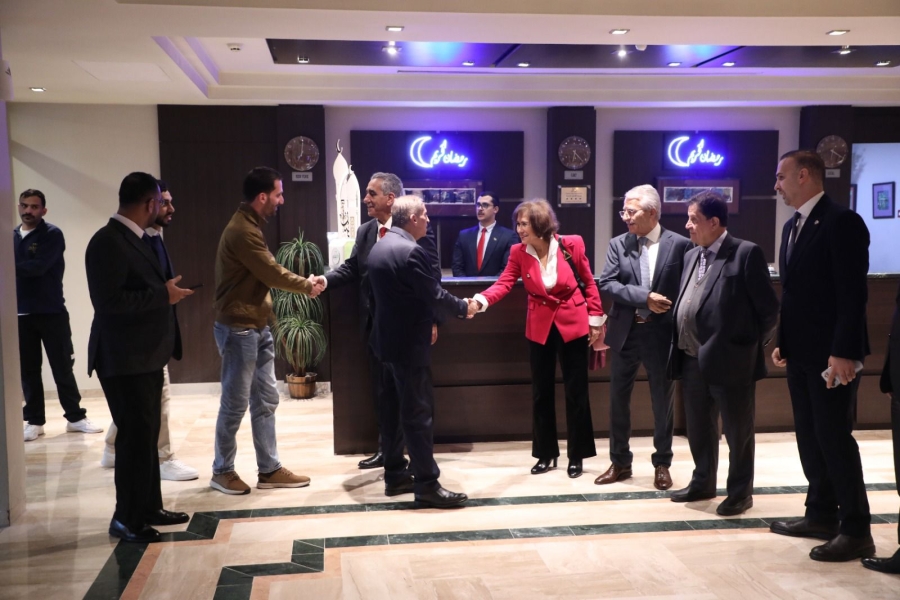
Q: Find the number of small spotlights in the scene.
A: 13